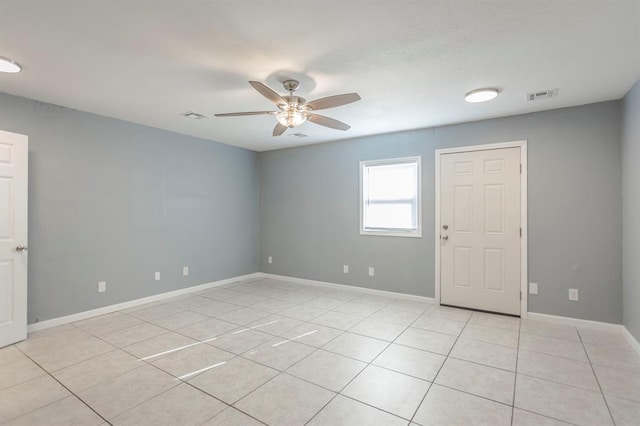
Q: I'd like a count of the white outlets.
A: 8